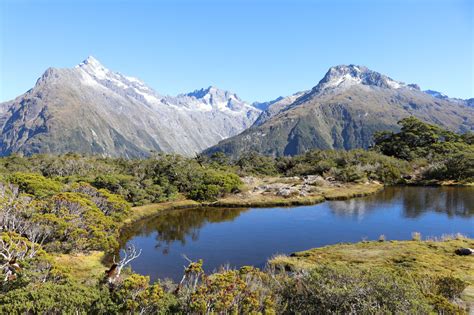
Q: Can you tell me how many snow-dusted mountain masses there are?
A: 3